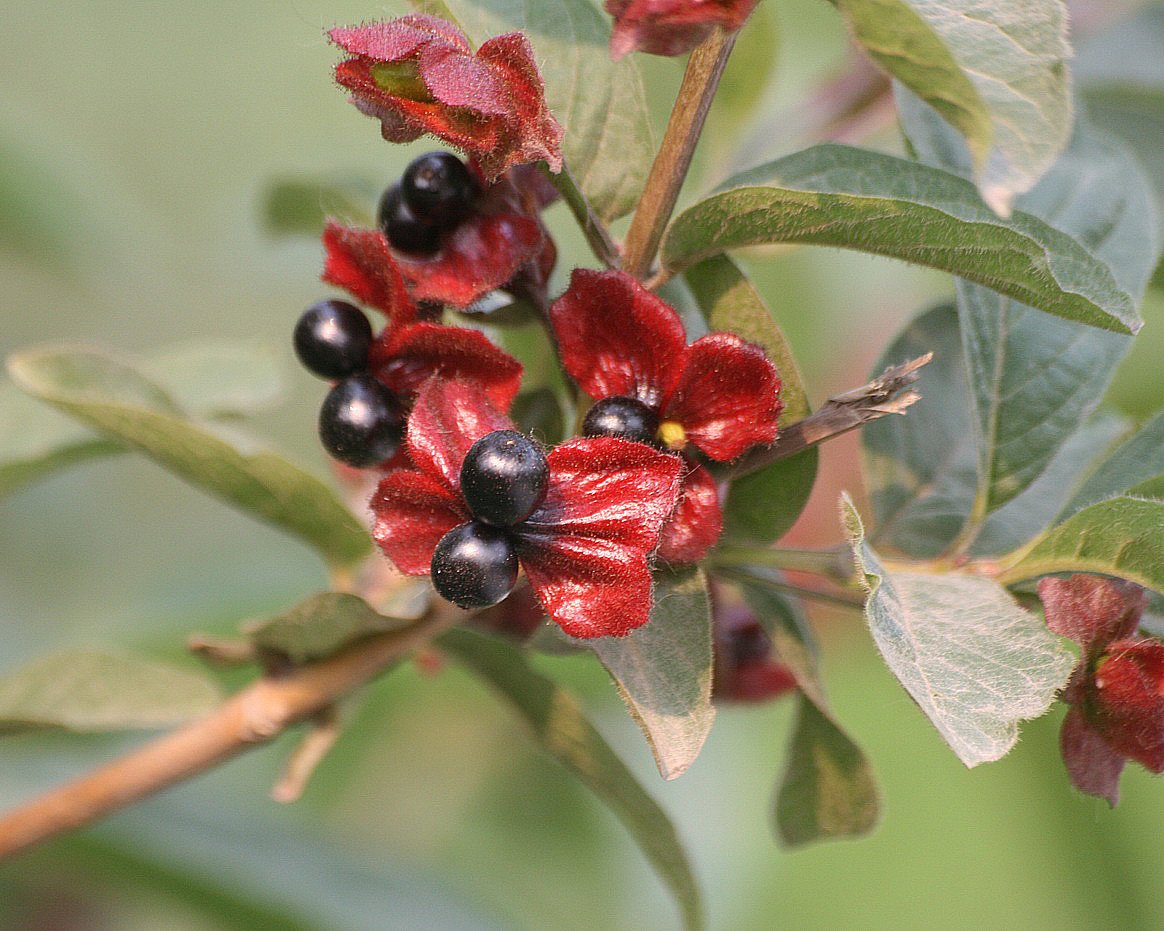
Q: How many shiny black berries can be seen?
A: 7